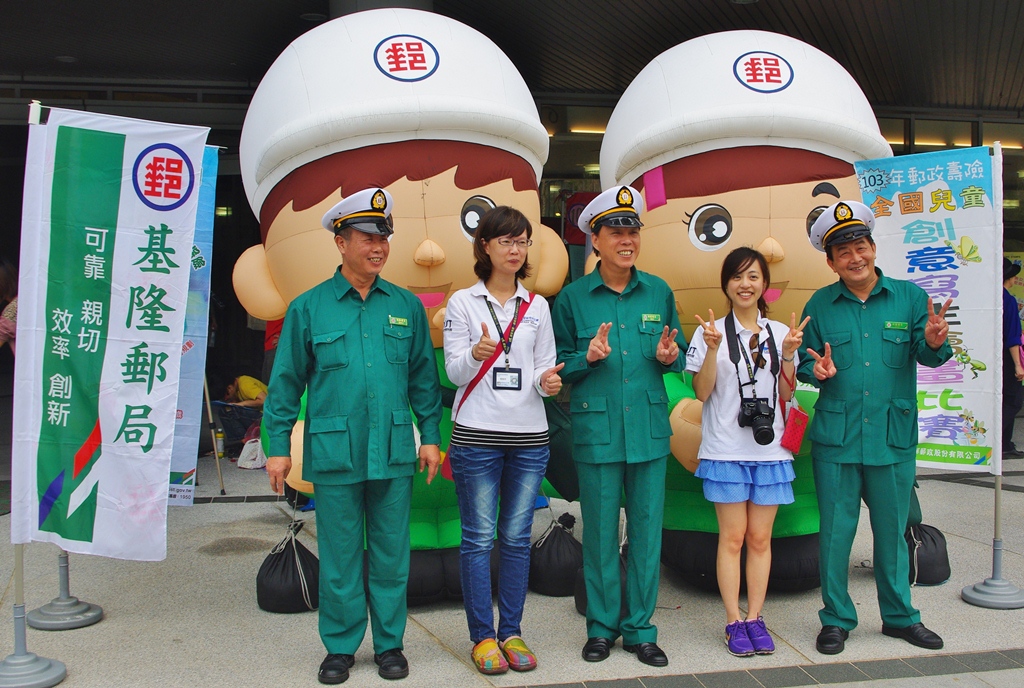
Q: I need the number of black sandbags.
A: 4